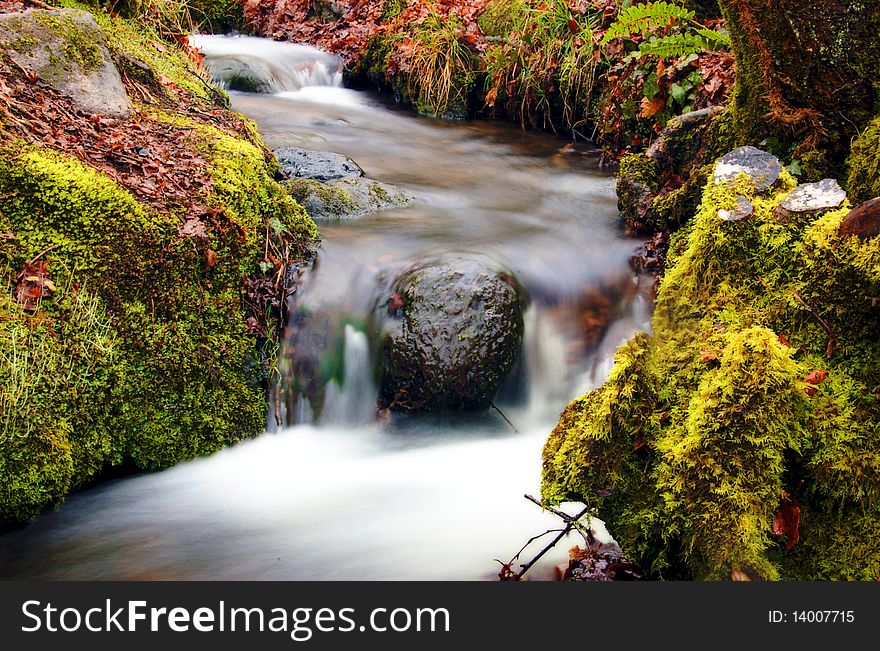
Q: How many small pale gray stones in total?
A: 3